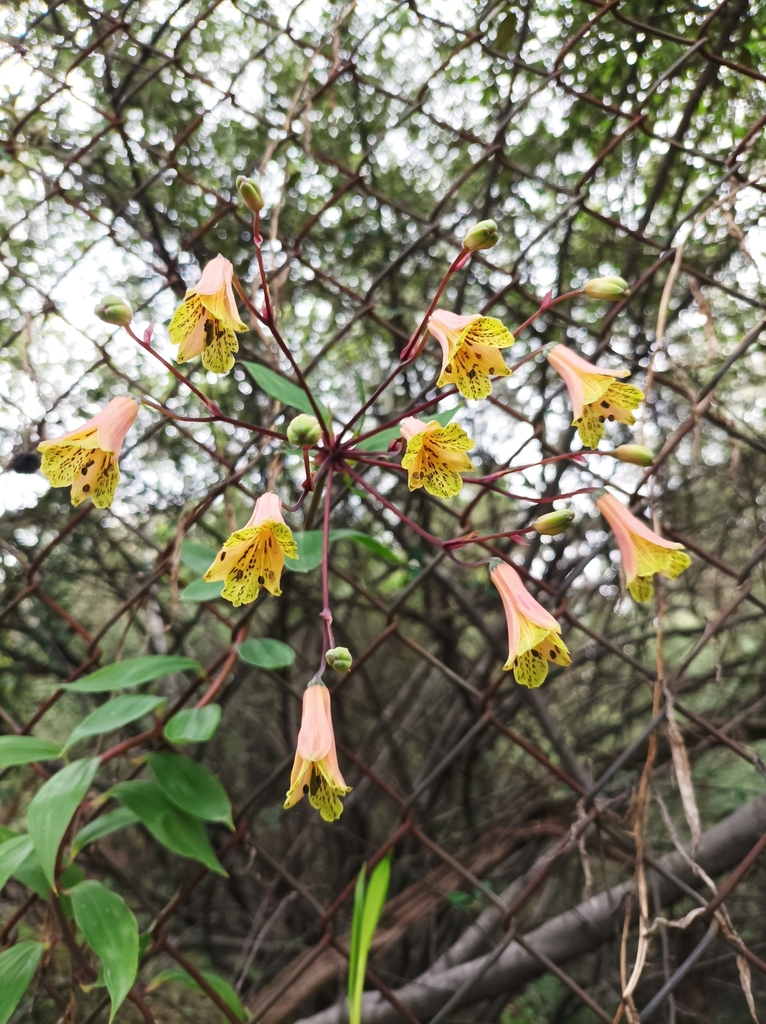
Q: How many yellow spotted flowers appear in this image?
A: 9